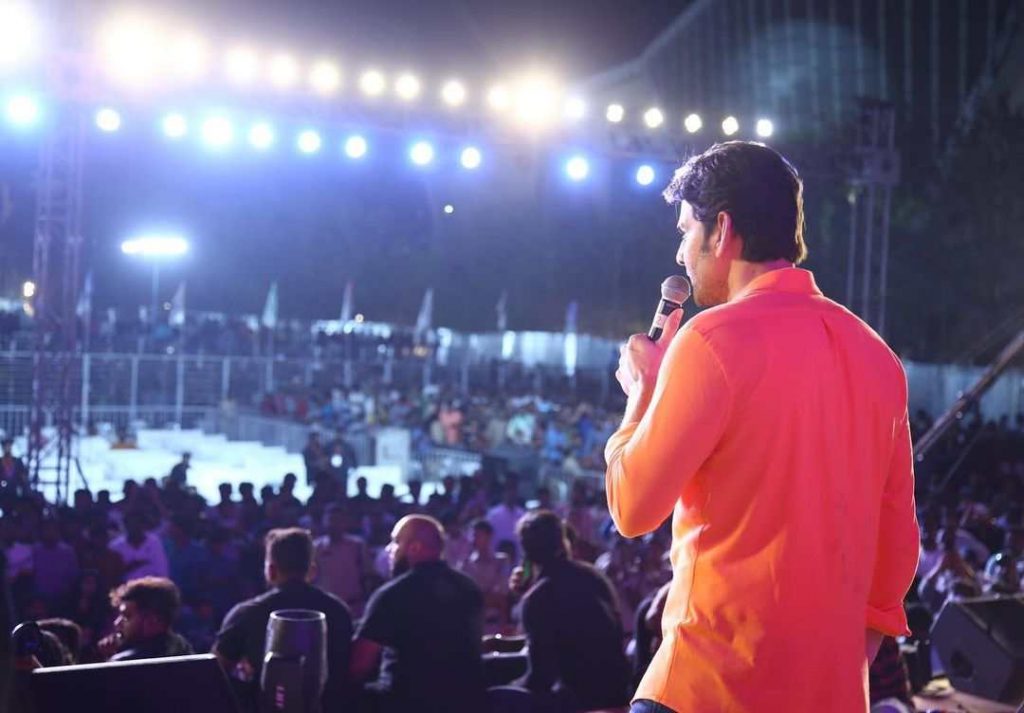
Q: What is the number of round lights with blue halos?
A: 11